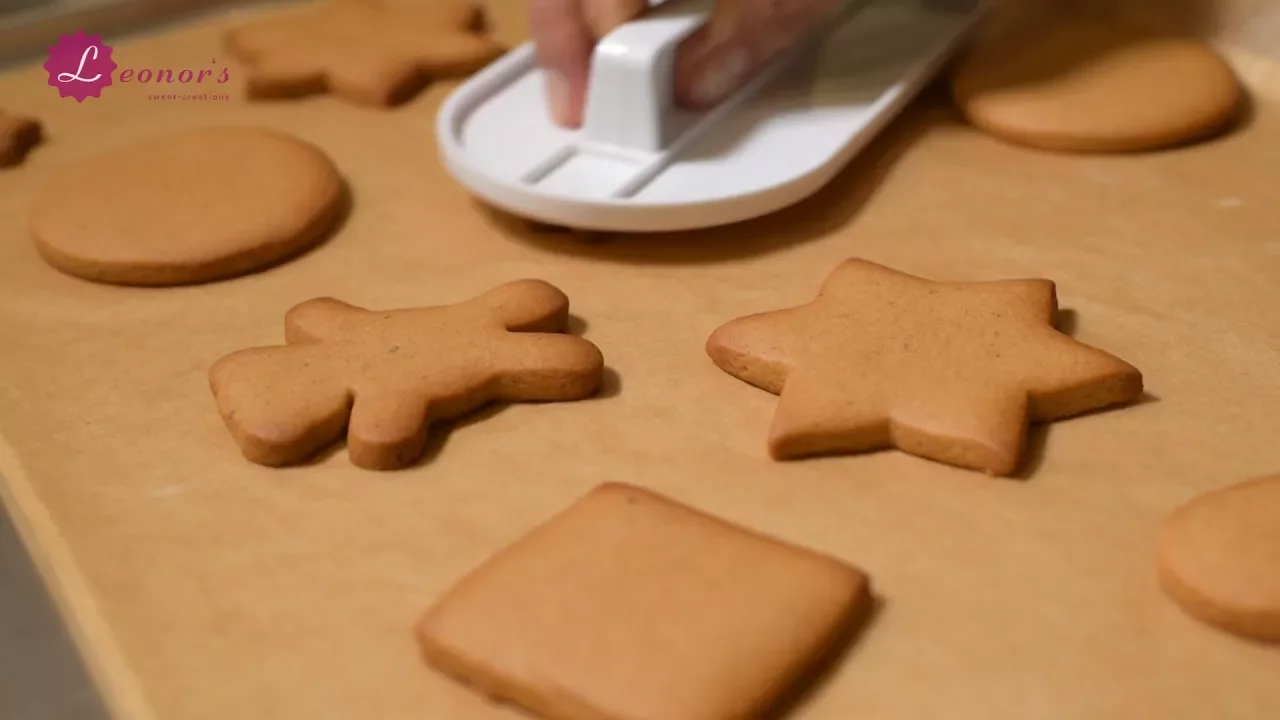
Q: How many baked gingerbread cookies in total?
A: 8